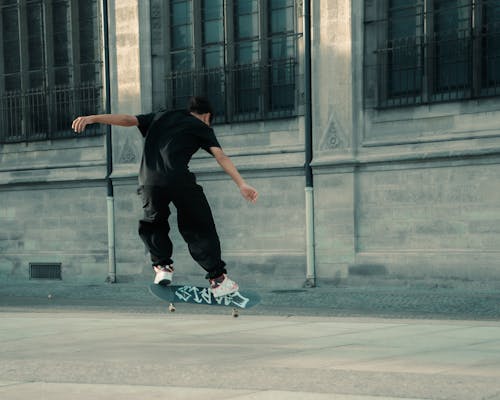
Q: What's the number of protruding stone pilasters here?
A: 2